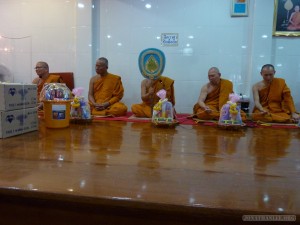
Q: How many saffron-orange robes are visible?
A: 5